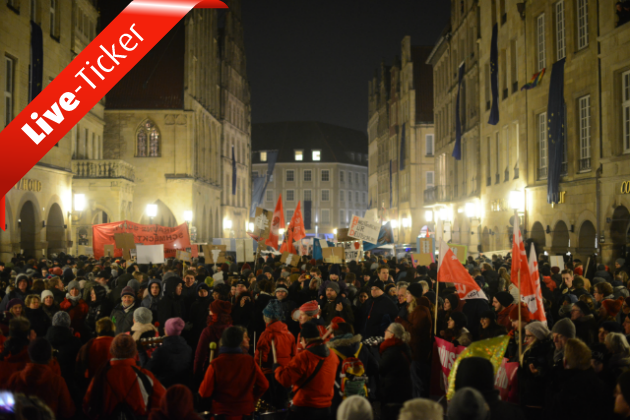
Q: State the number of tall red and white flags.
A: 3